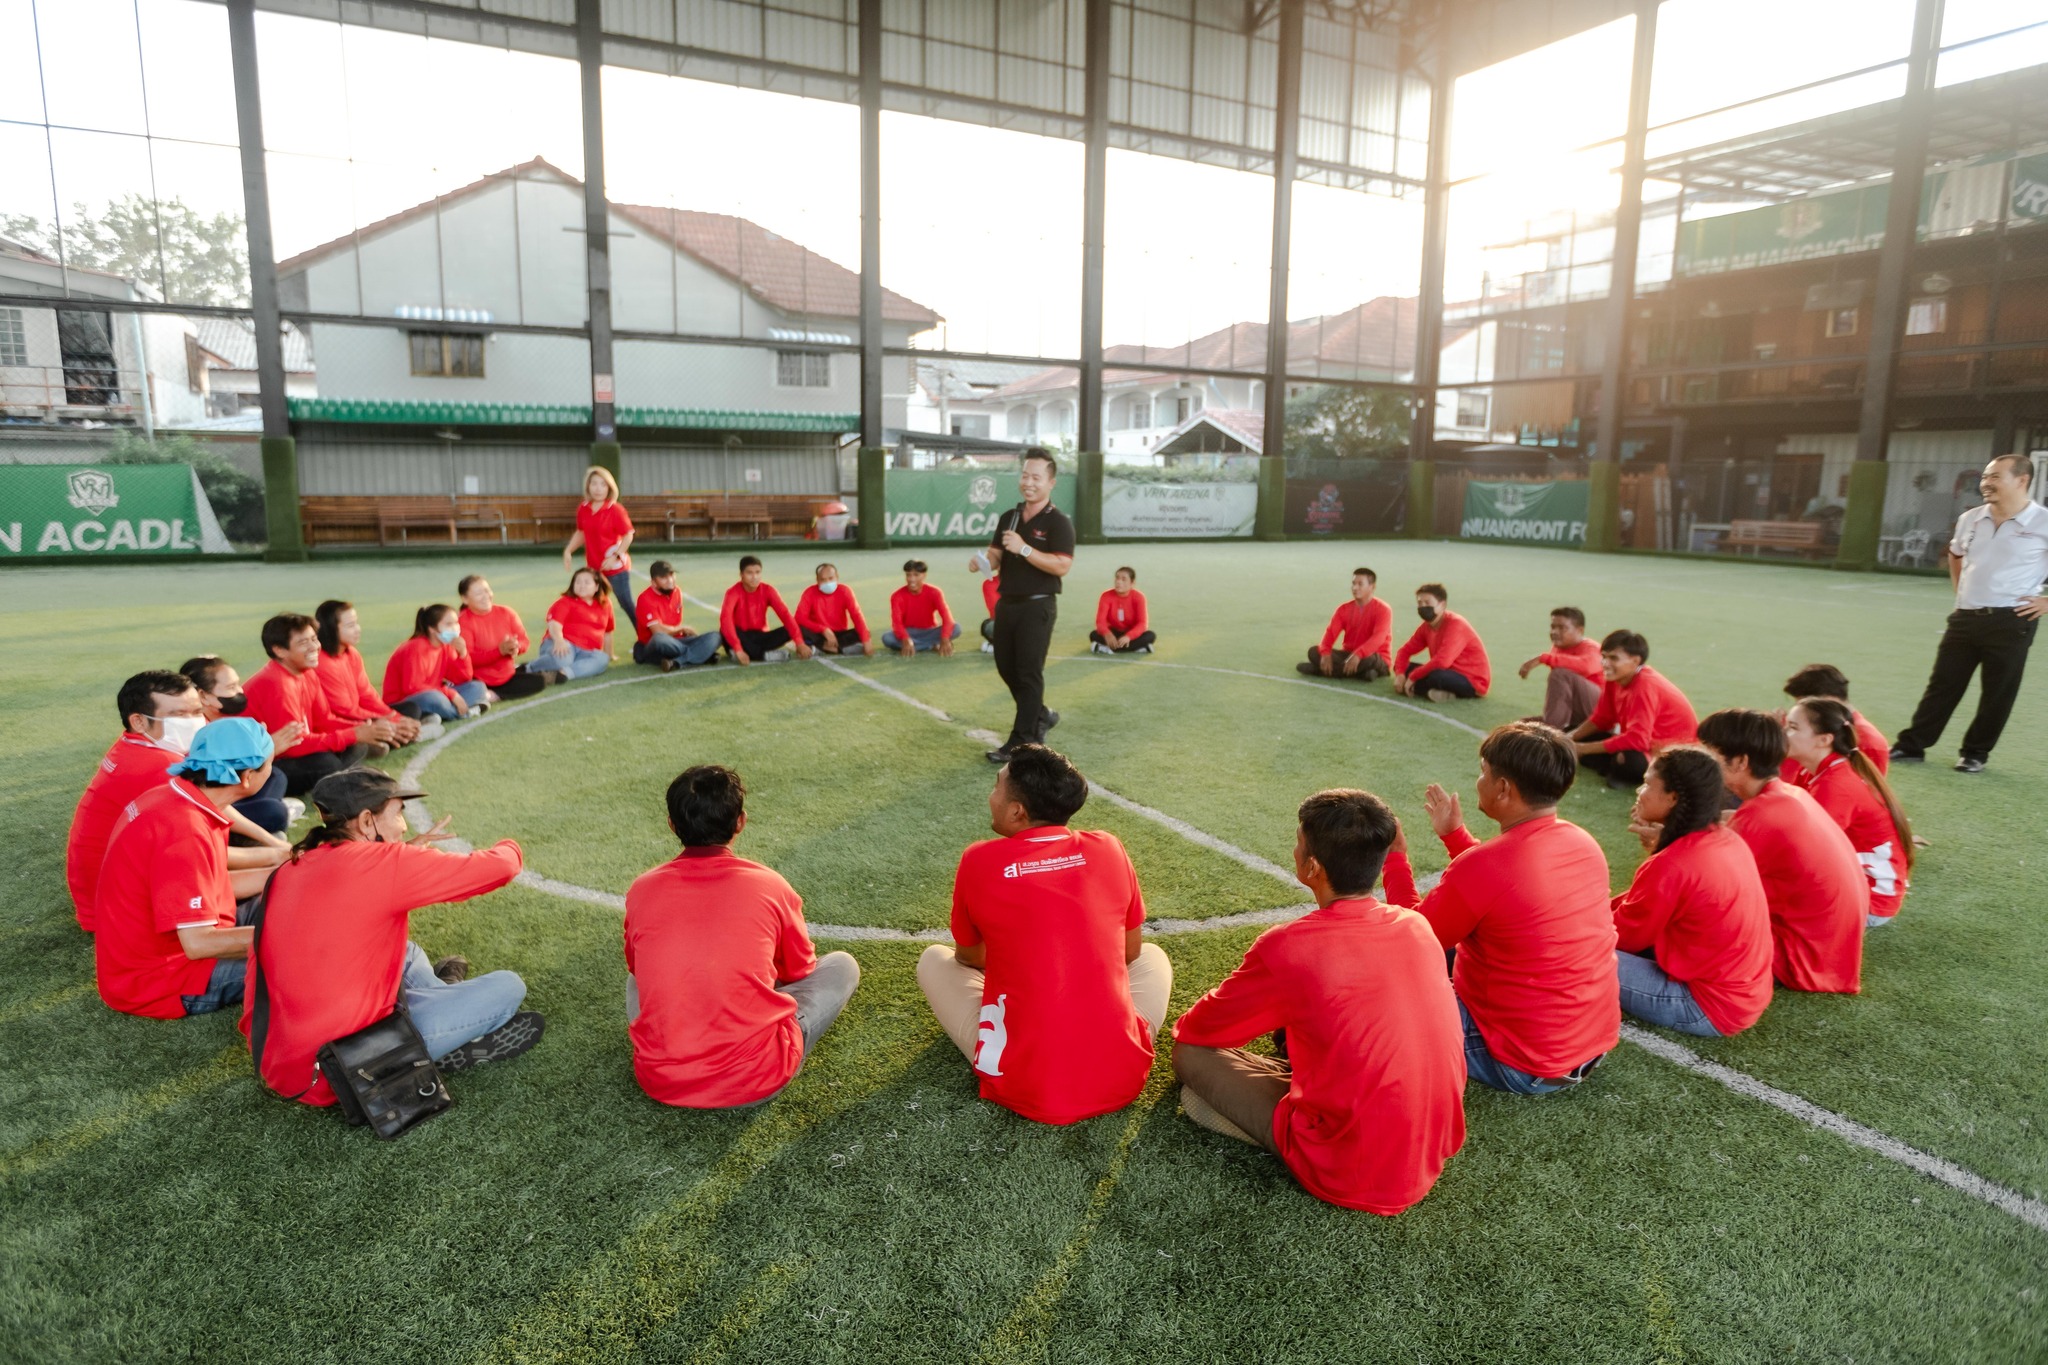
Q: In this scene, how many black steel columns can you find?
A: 8